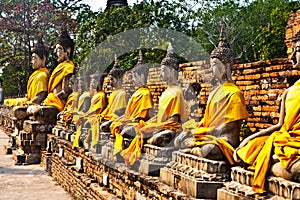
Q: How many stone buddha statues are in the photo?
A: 10